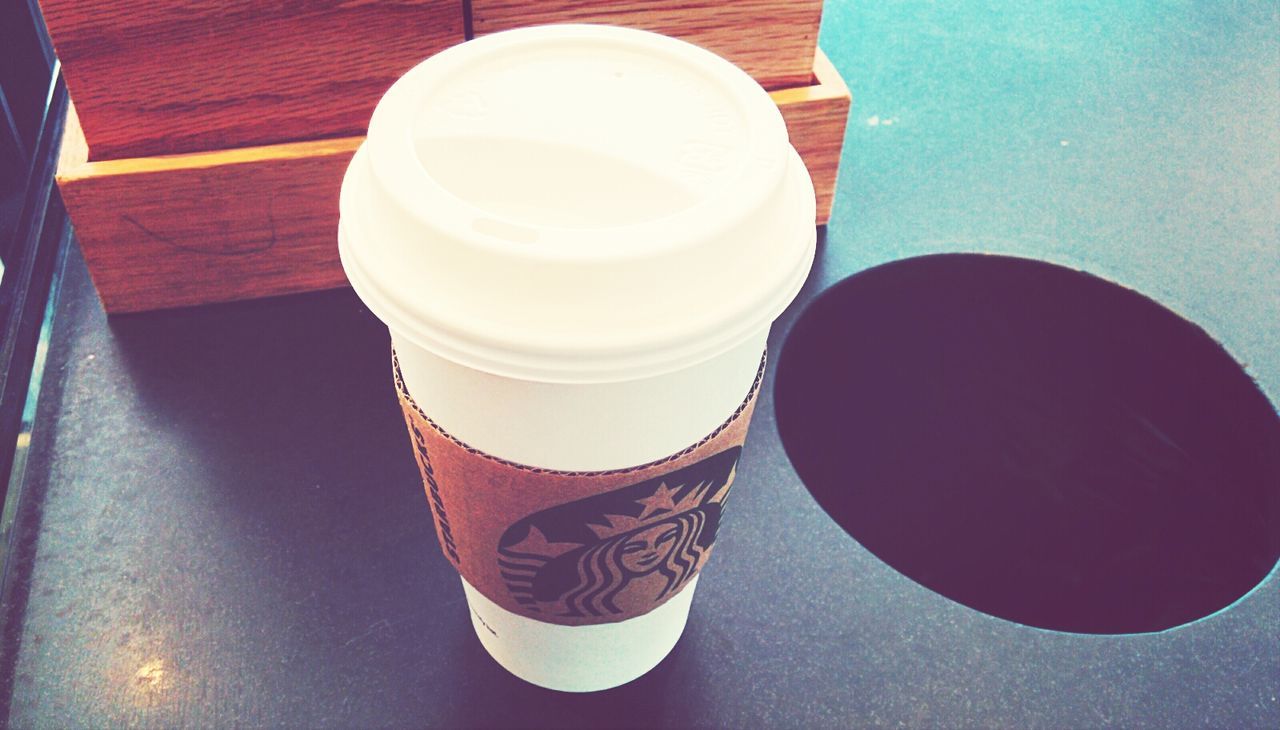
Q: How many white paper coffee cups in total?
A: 1